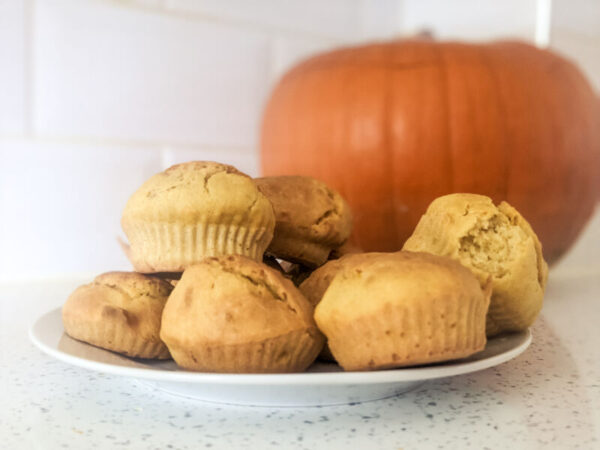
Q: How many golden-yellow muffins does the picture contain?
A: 7